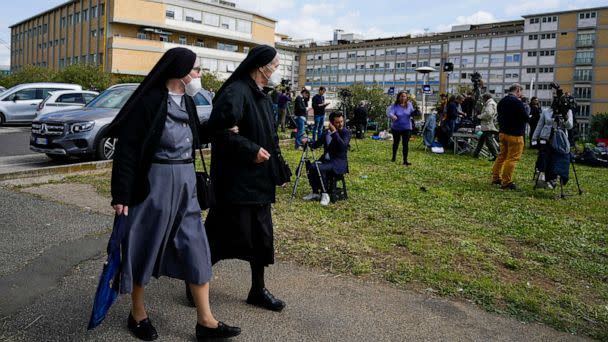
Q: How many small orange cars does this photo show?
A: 0